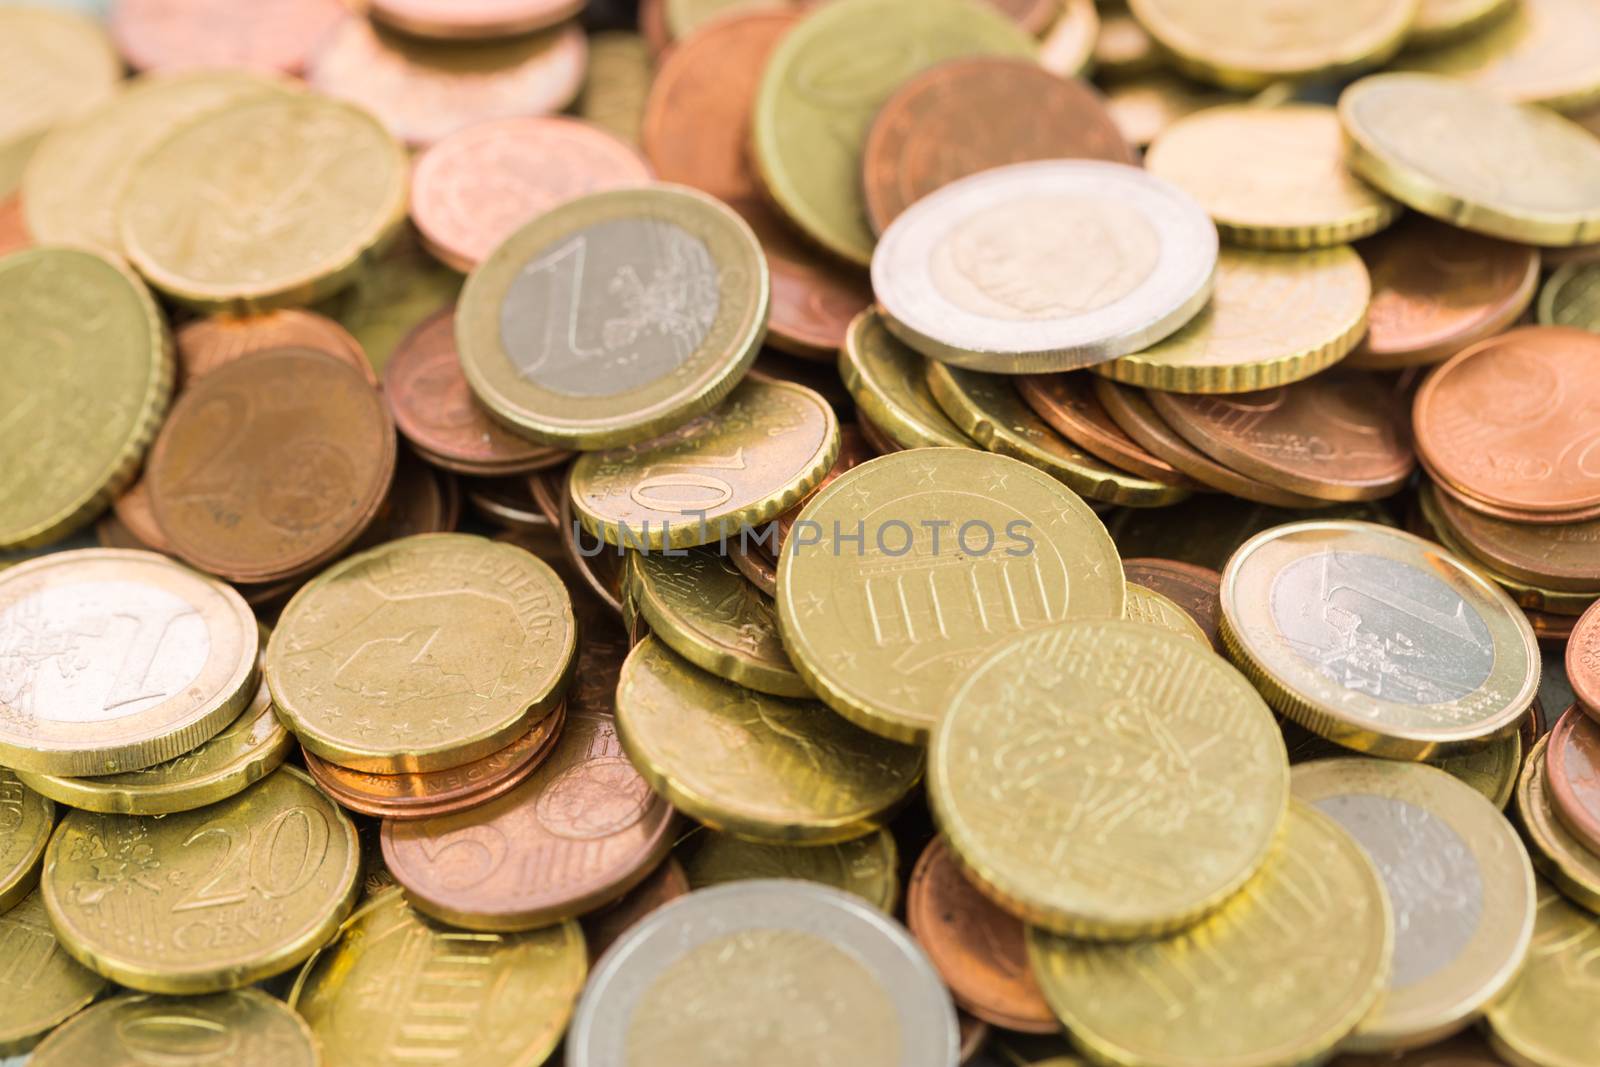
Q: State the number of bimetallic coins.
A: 6